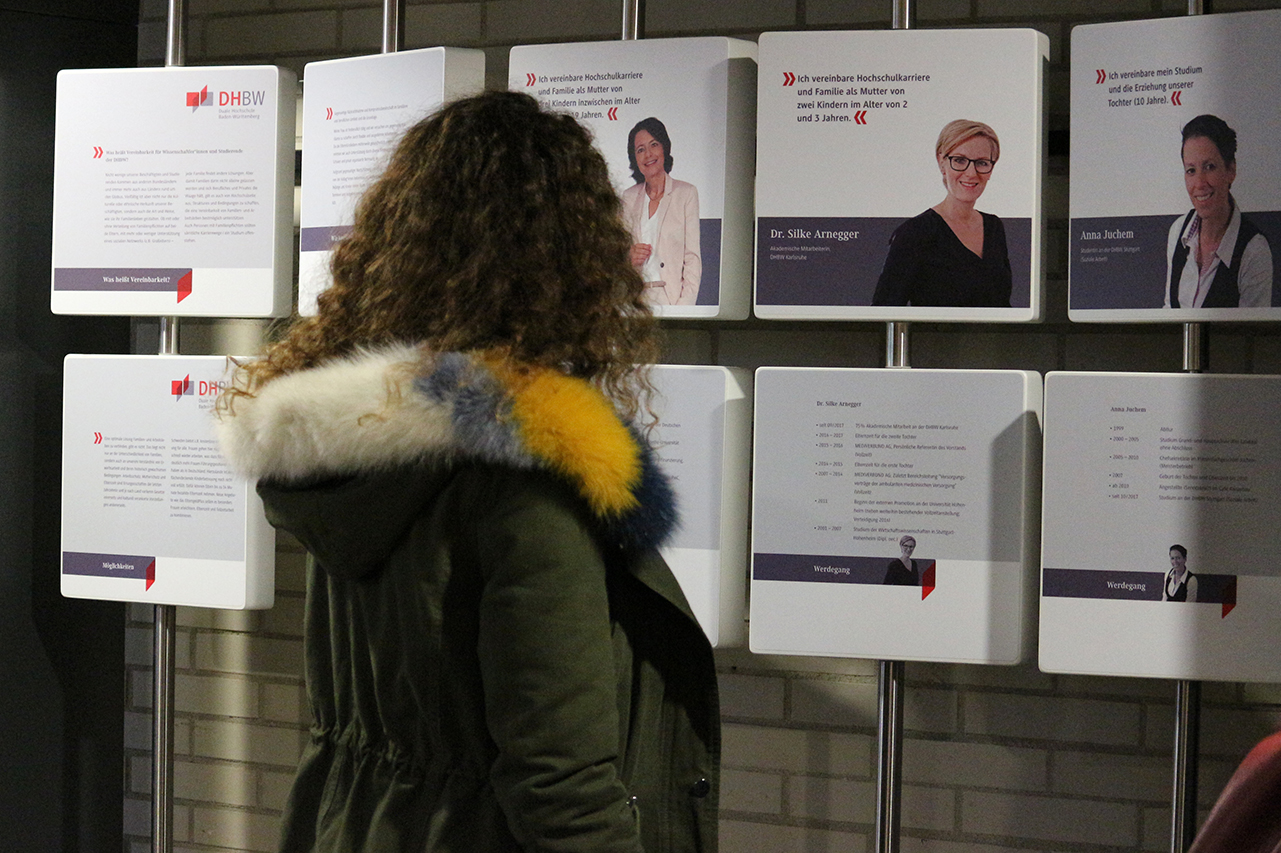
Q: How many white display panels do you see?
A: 9